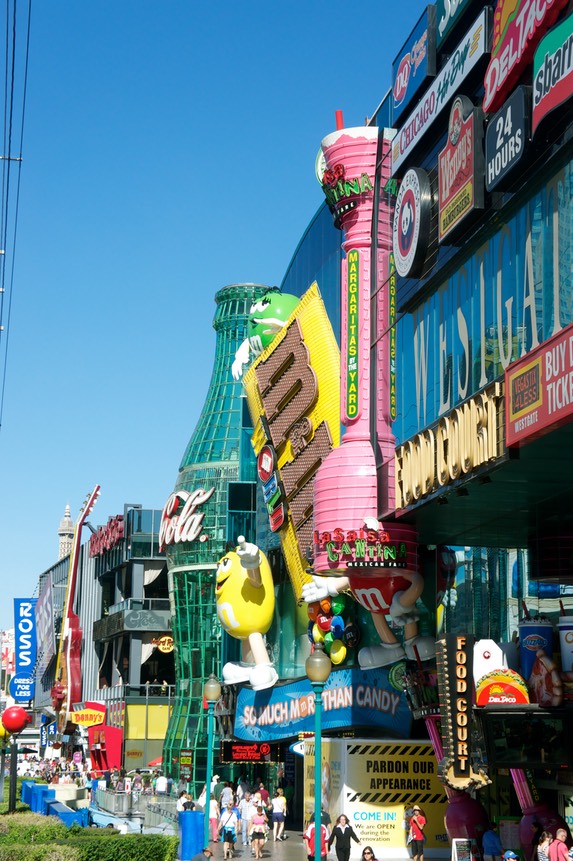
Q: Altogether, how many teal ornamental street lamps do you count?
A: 2